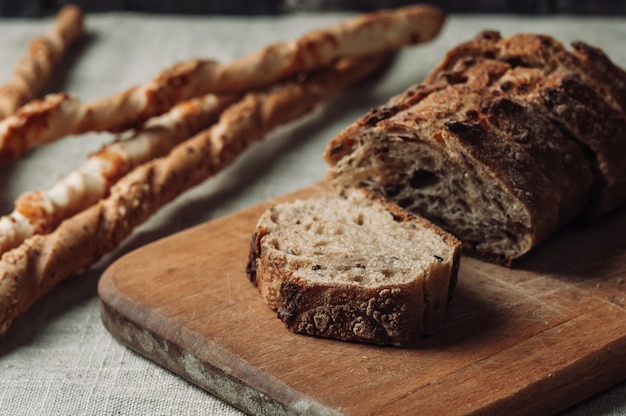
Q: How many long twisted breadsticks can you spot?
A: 4